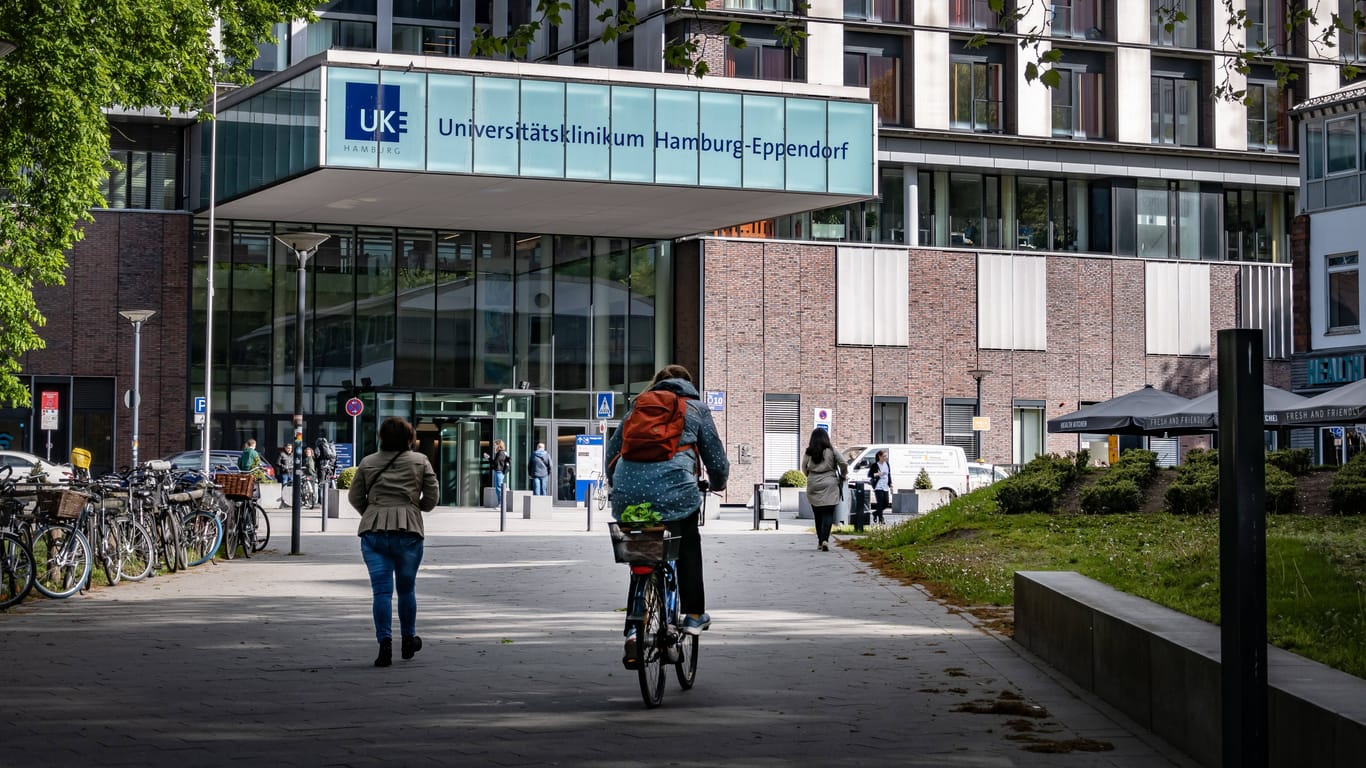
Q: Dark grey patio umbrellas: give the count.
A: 3